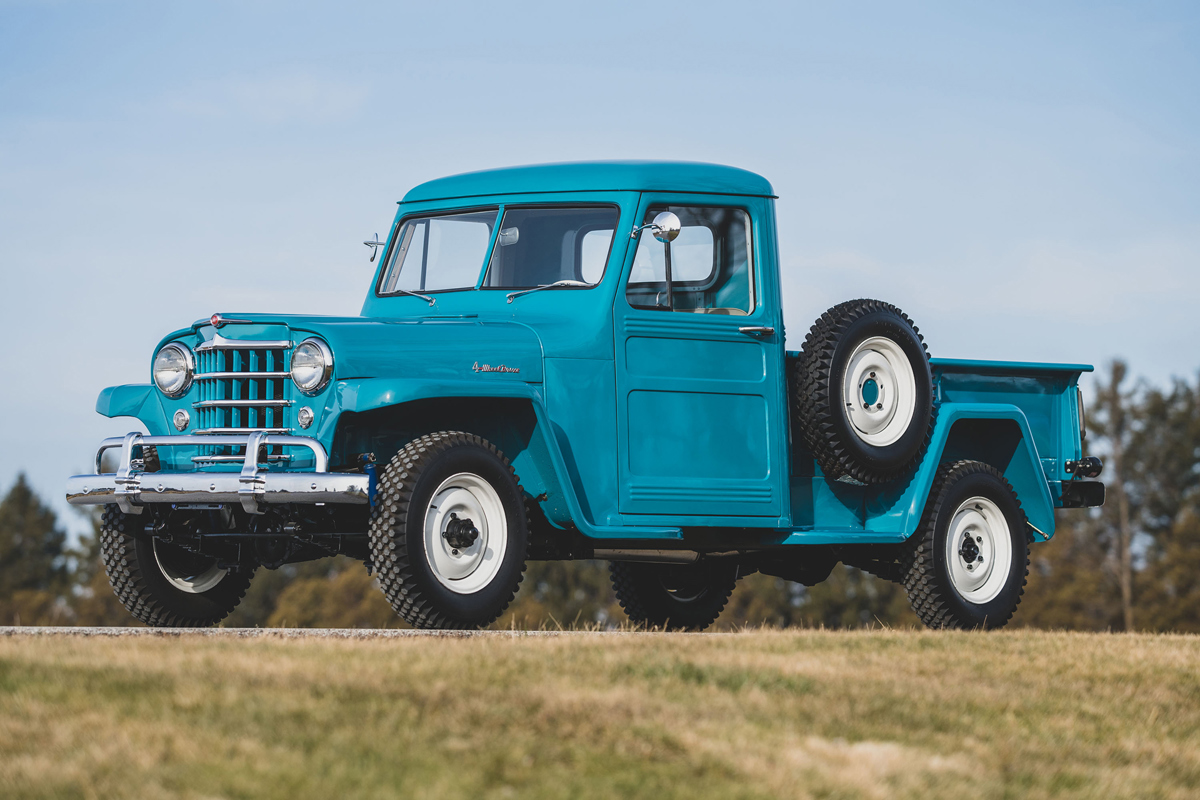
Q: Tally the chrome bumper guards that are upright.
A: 2